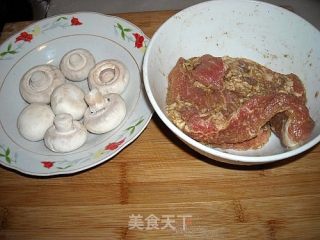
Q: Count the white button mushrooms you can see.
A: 7